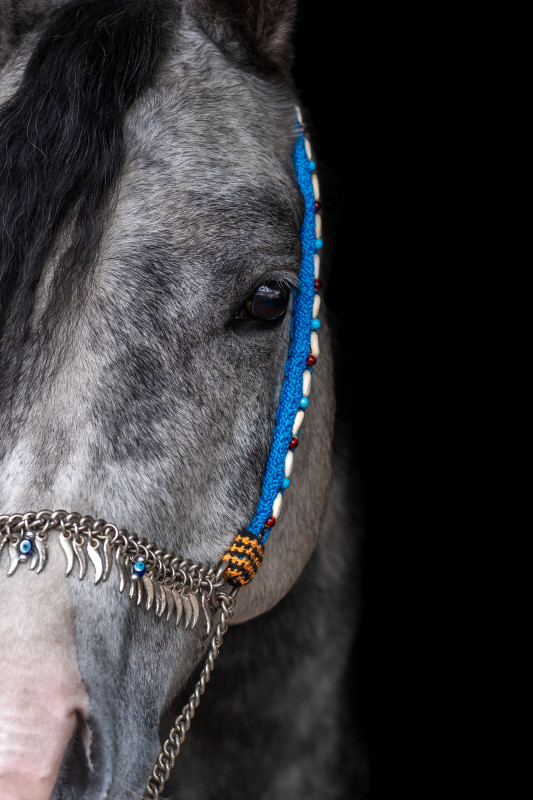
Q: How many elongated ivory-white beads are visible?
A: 11